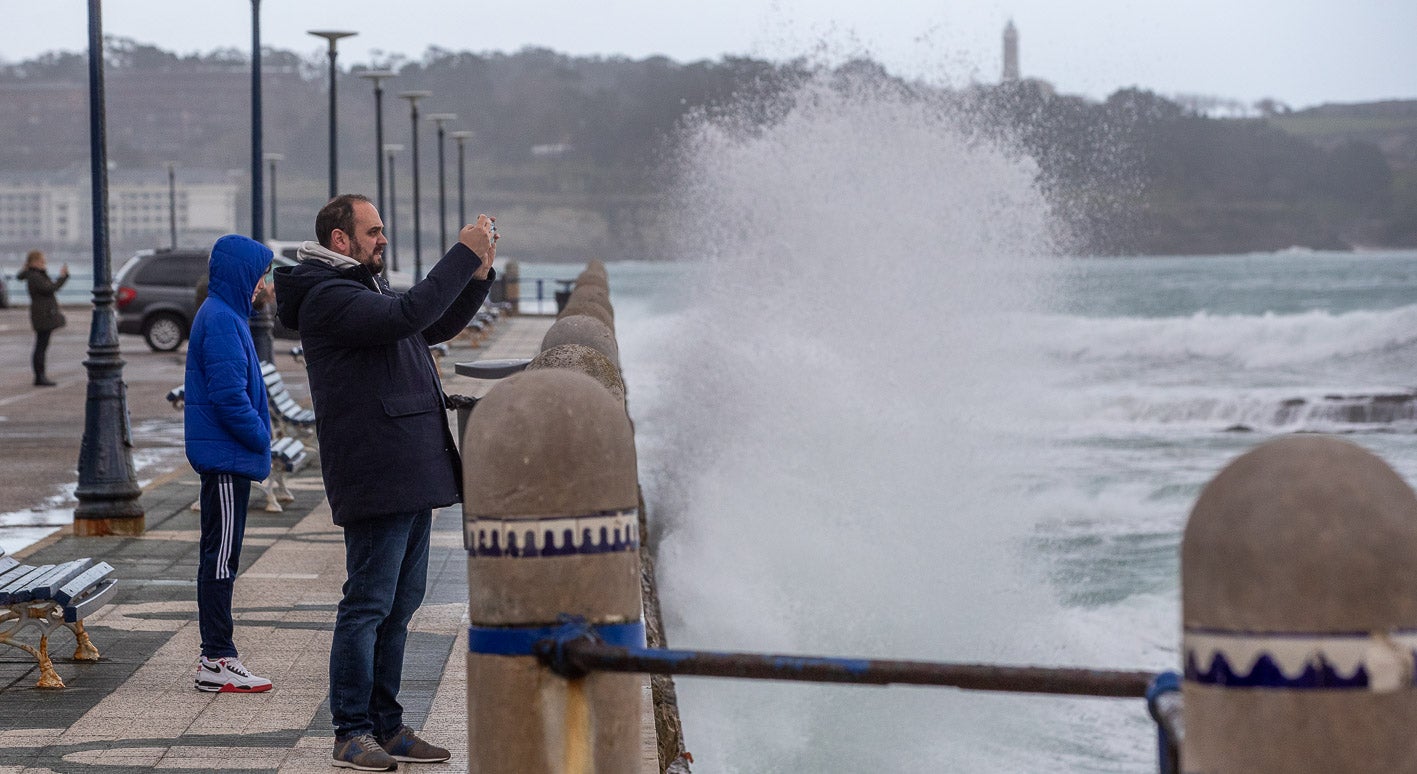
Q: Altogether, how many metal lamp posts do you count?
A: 10